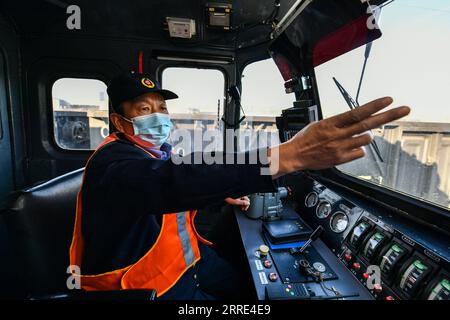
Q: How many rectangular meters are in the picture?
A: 5